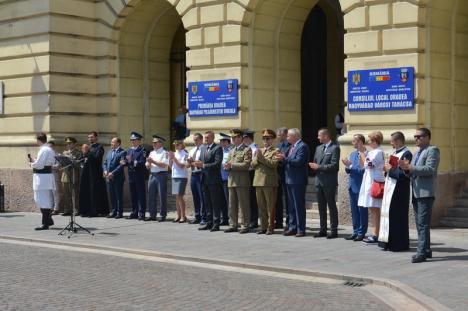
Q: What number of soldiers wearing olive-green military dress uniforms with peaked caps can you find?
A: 3